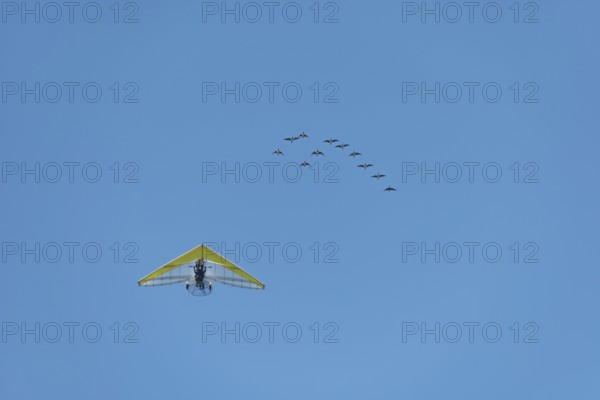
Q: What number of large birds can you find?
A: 11